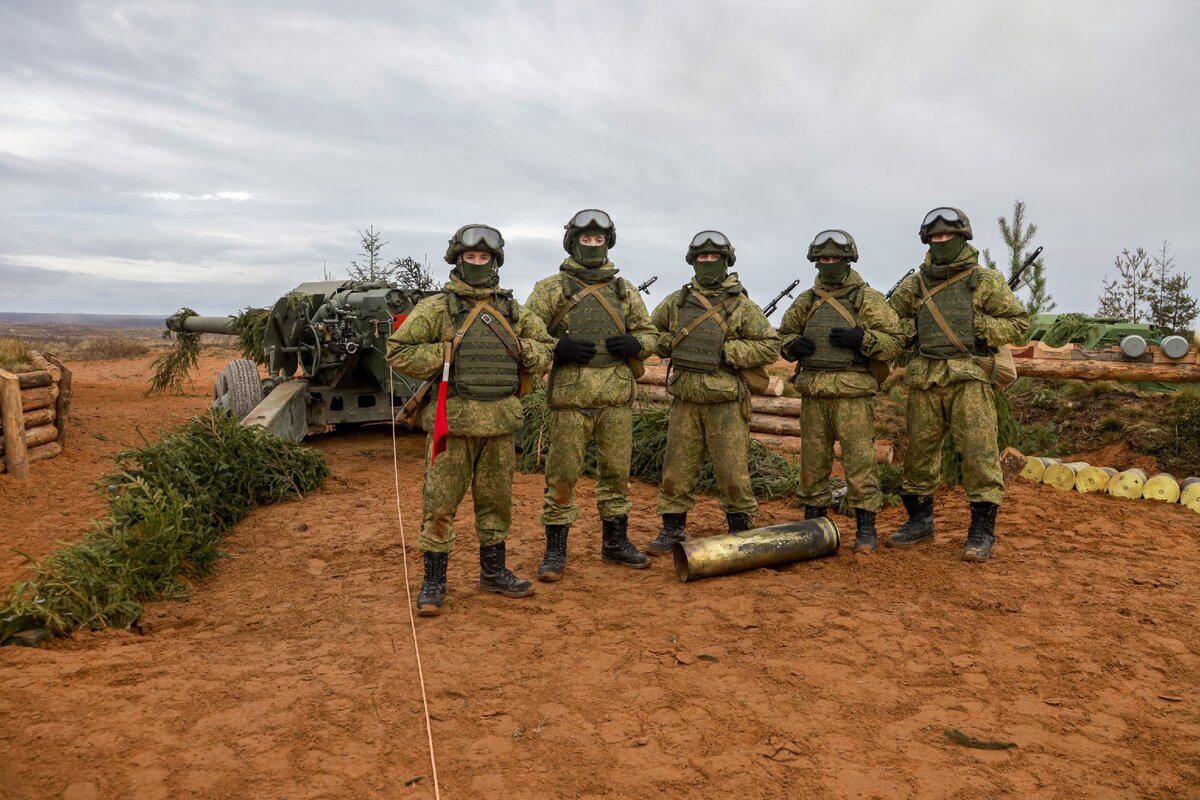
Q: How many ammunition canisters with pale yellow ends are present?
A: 6